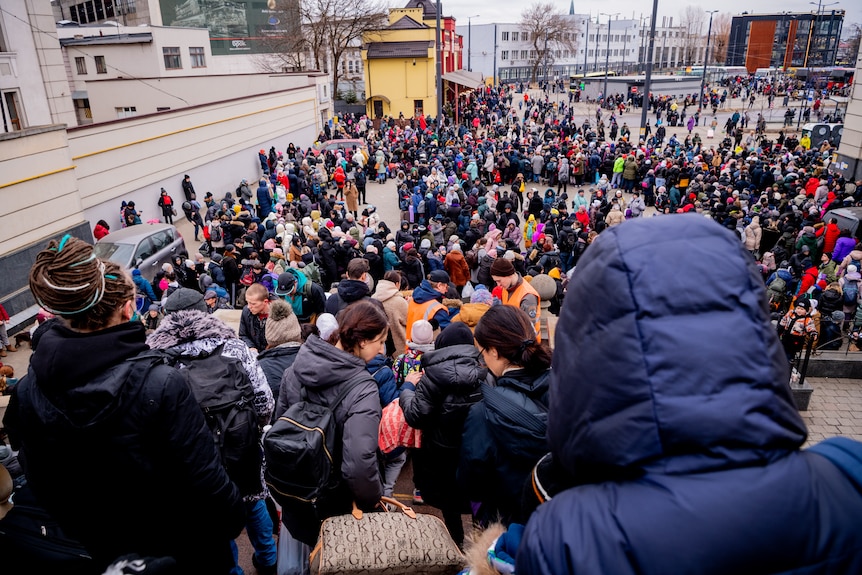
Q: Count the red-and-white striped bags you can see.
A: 1